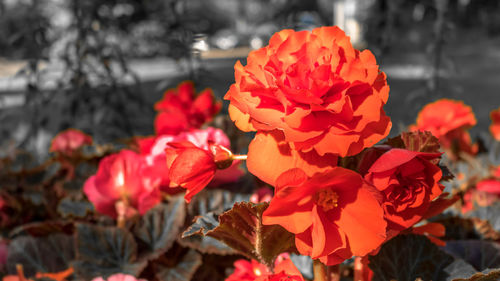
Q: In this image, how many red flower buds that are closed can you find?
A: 1